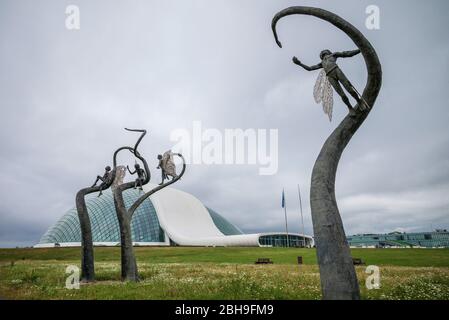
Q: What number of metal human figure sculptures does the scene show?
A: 4